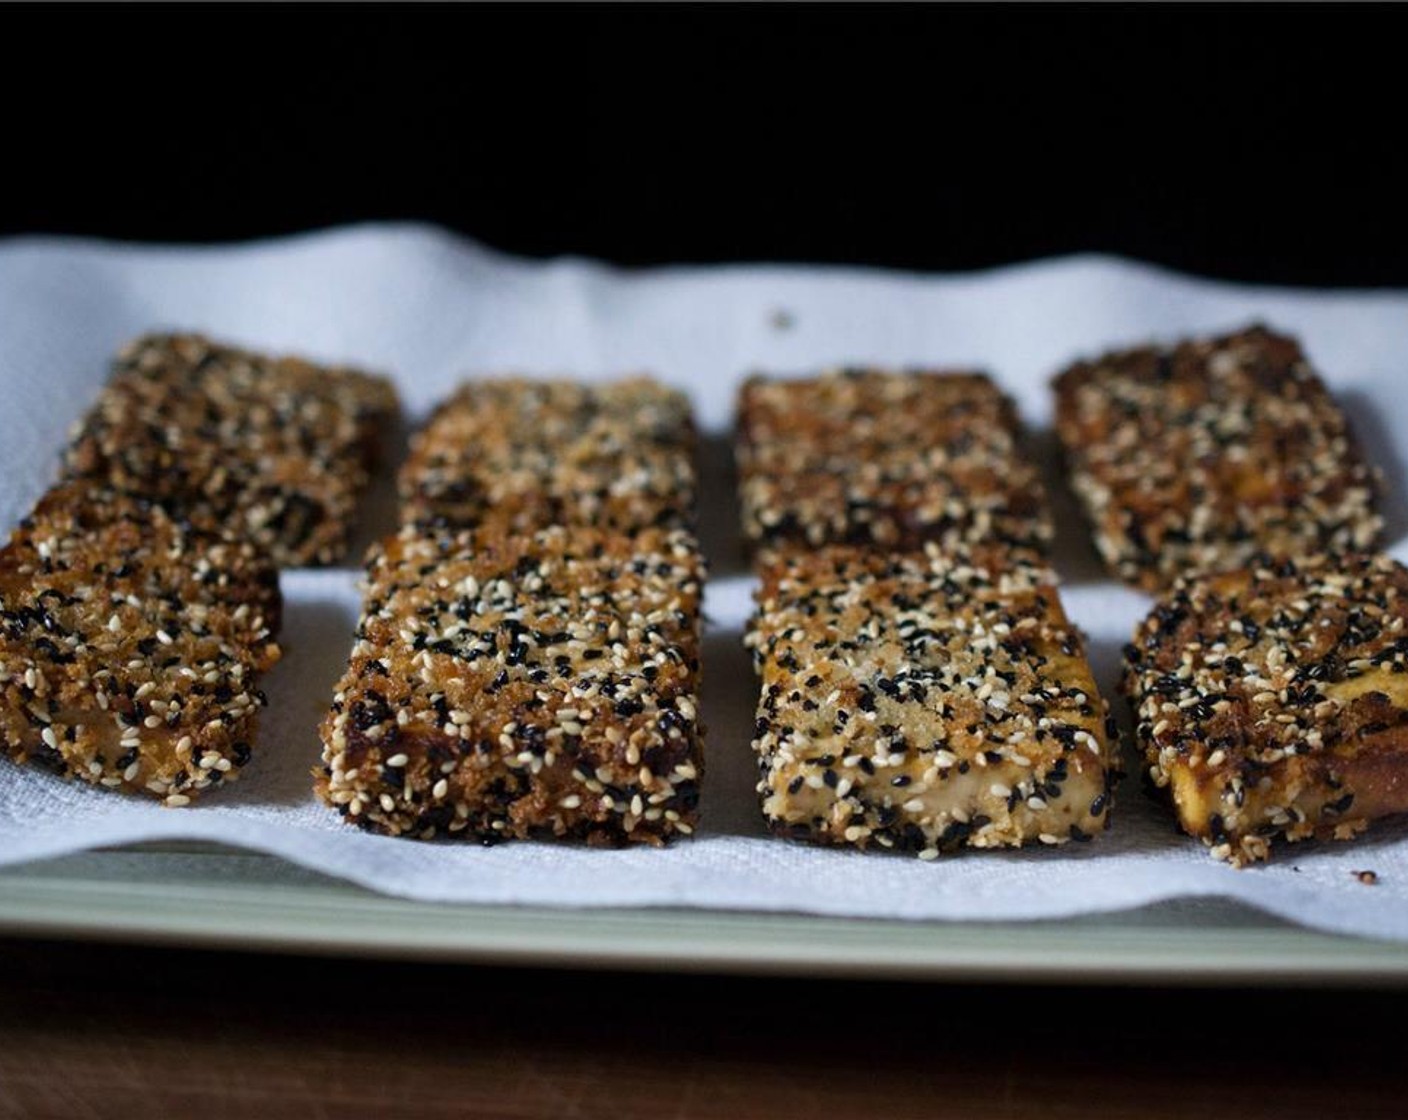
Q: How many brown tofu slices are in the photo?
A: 8